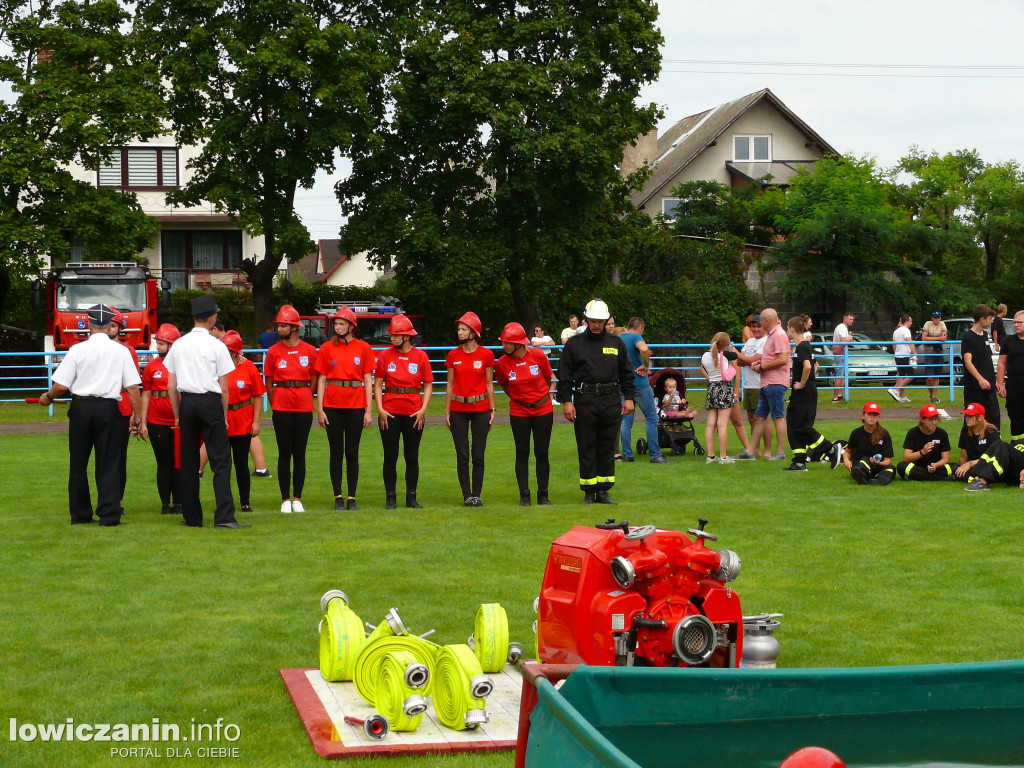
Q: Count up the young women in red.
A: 8